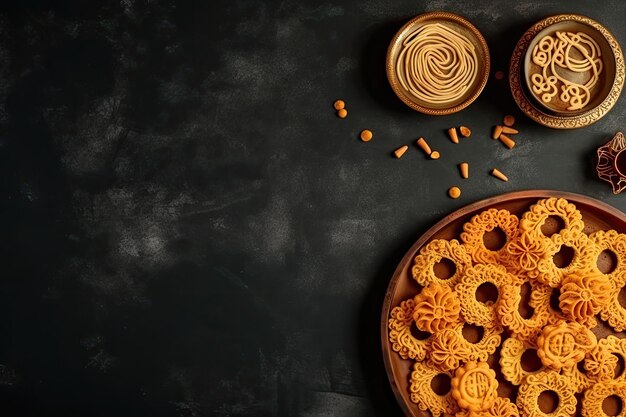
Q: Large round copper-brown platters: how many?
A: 1